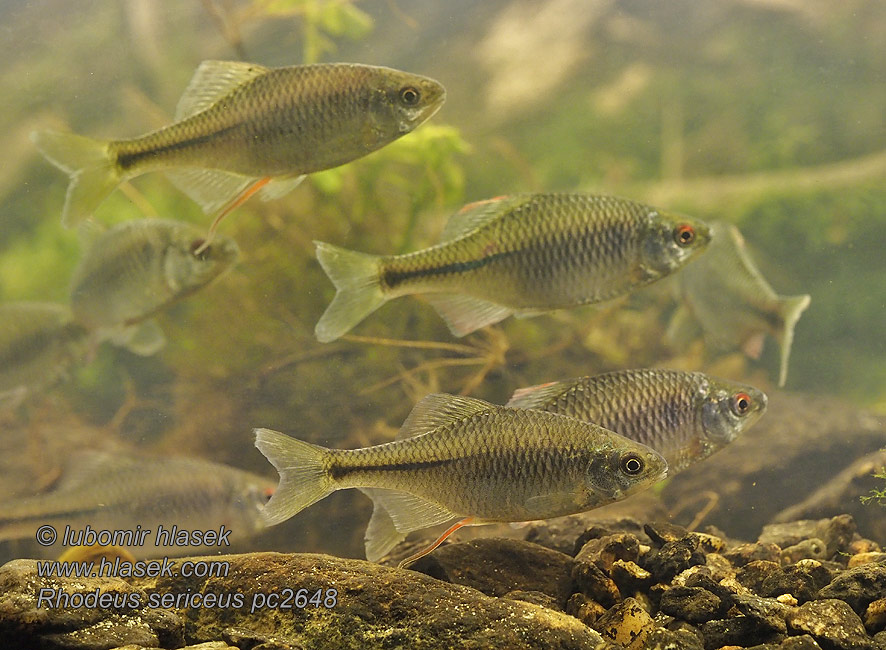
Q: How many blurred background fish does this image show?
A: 4